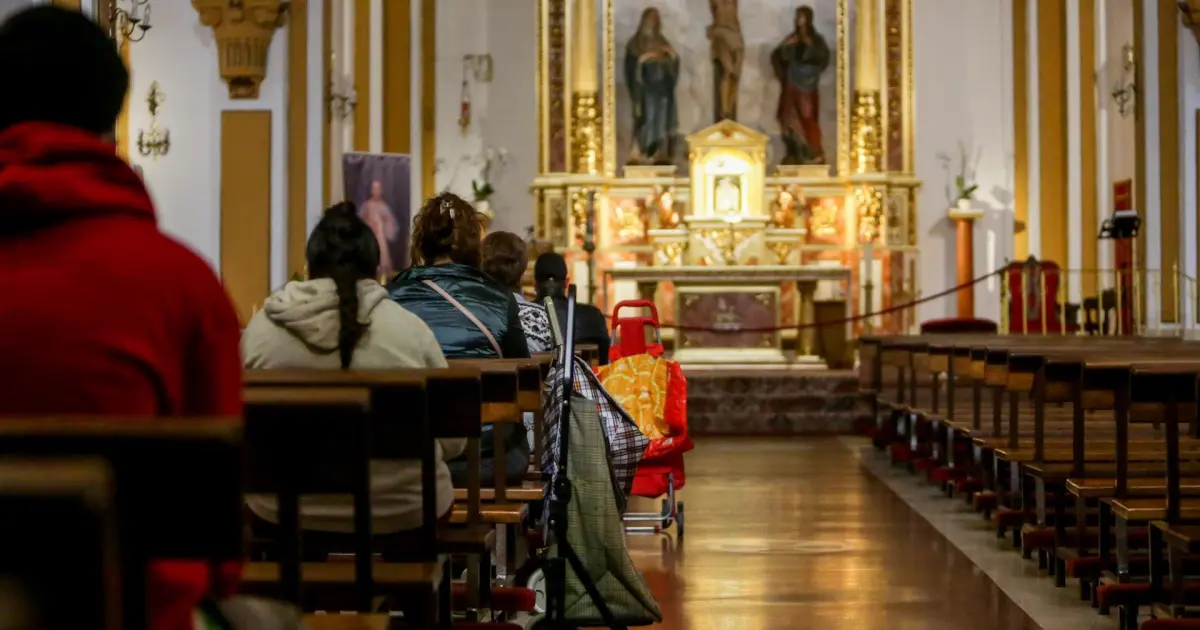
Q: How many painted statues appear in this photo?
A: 3